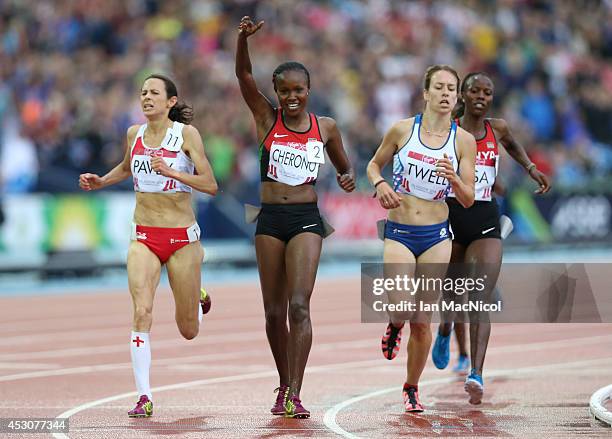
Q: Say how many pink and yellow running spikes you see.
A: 4